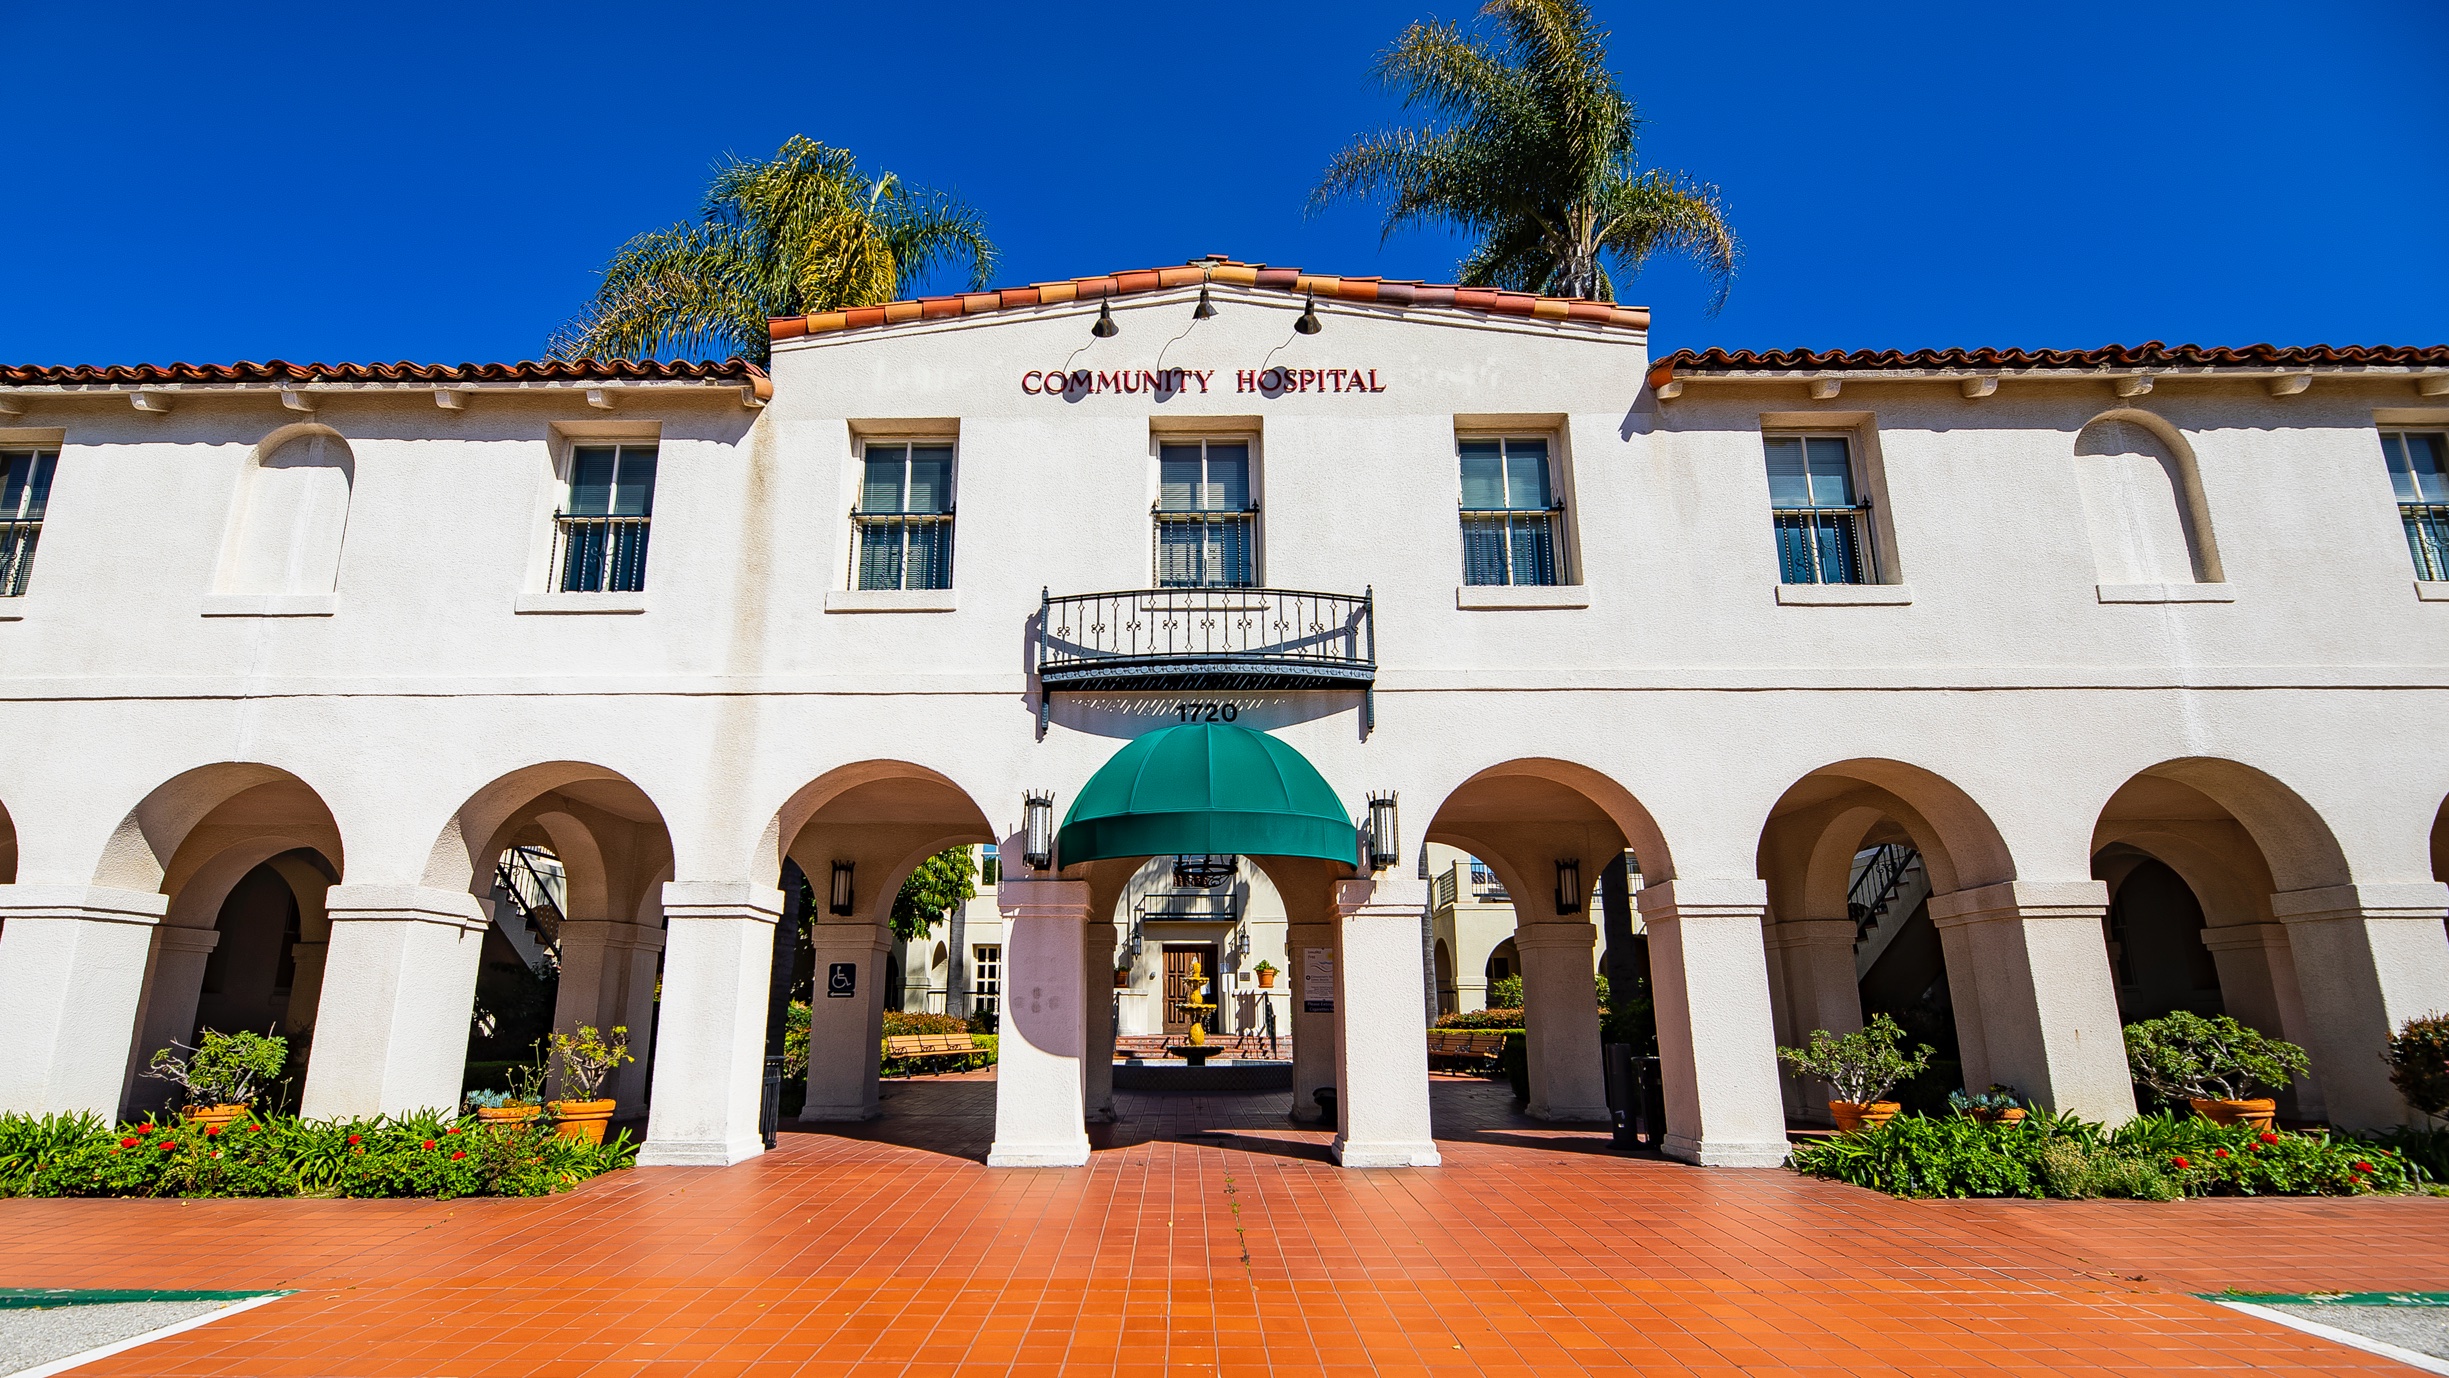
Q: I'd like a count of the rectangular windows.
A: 7